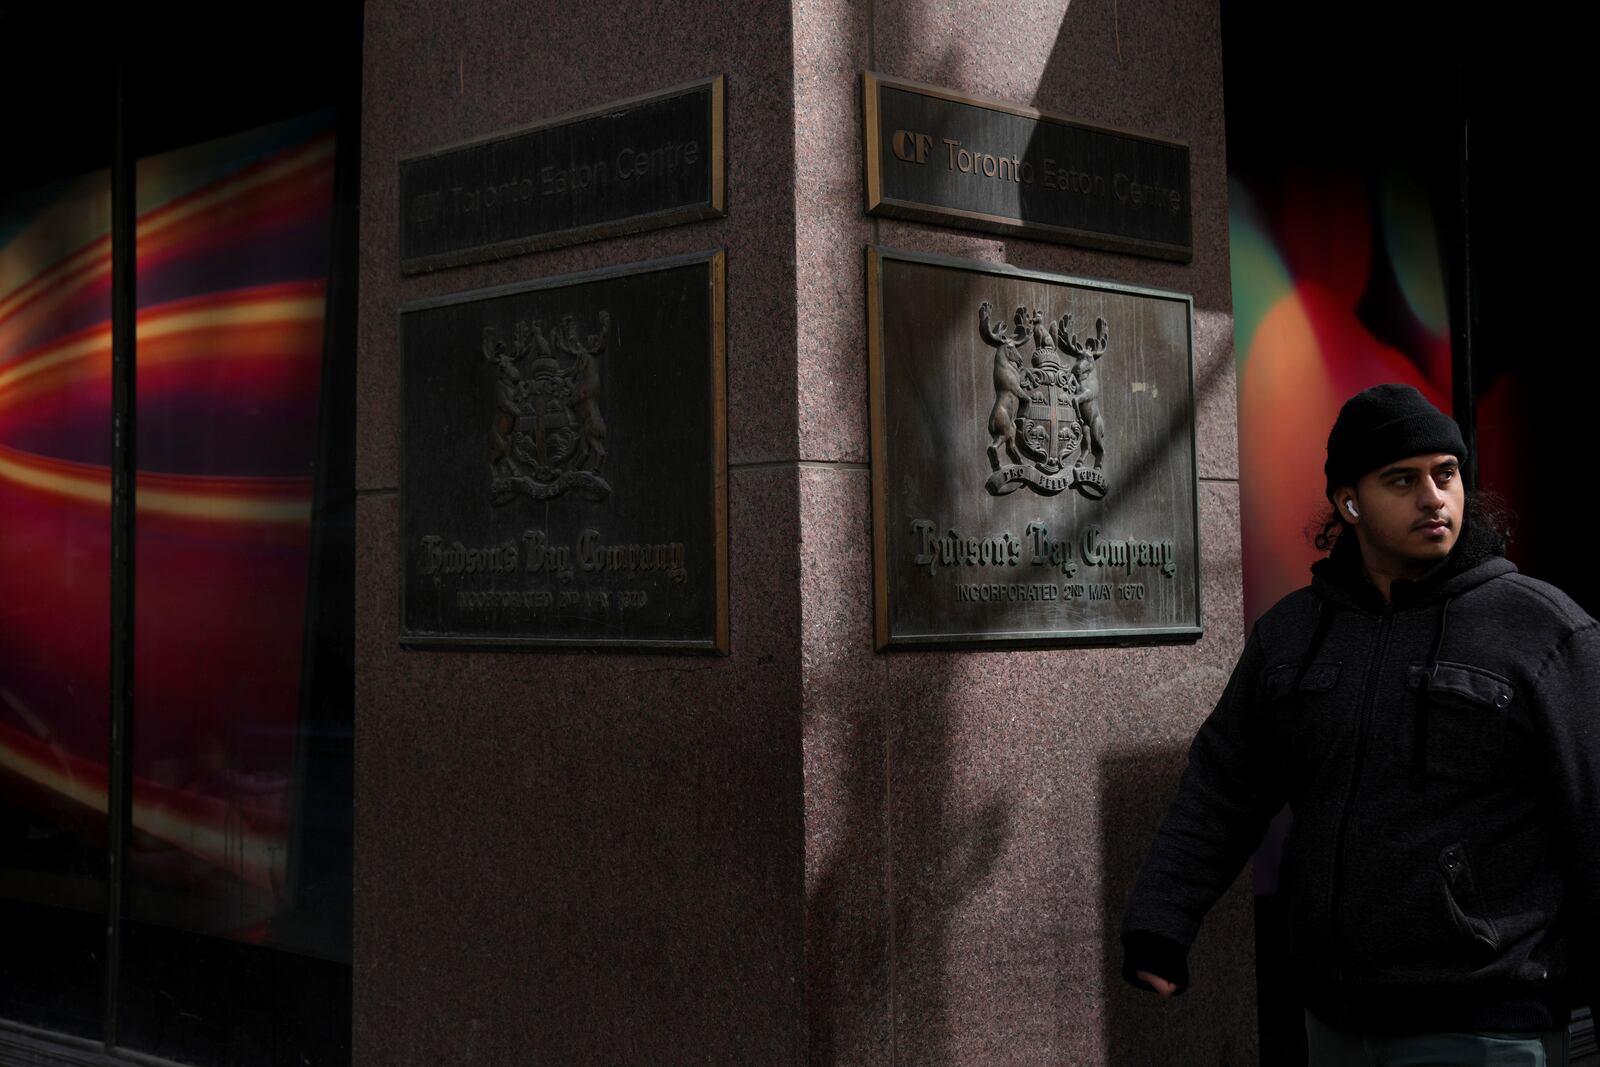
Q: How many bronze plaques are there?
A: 4